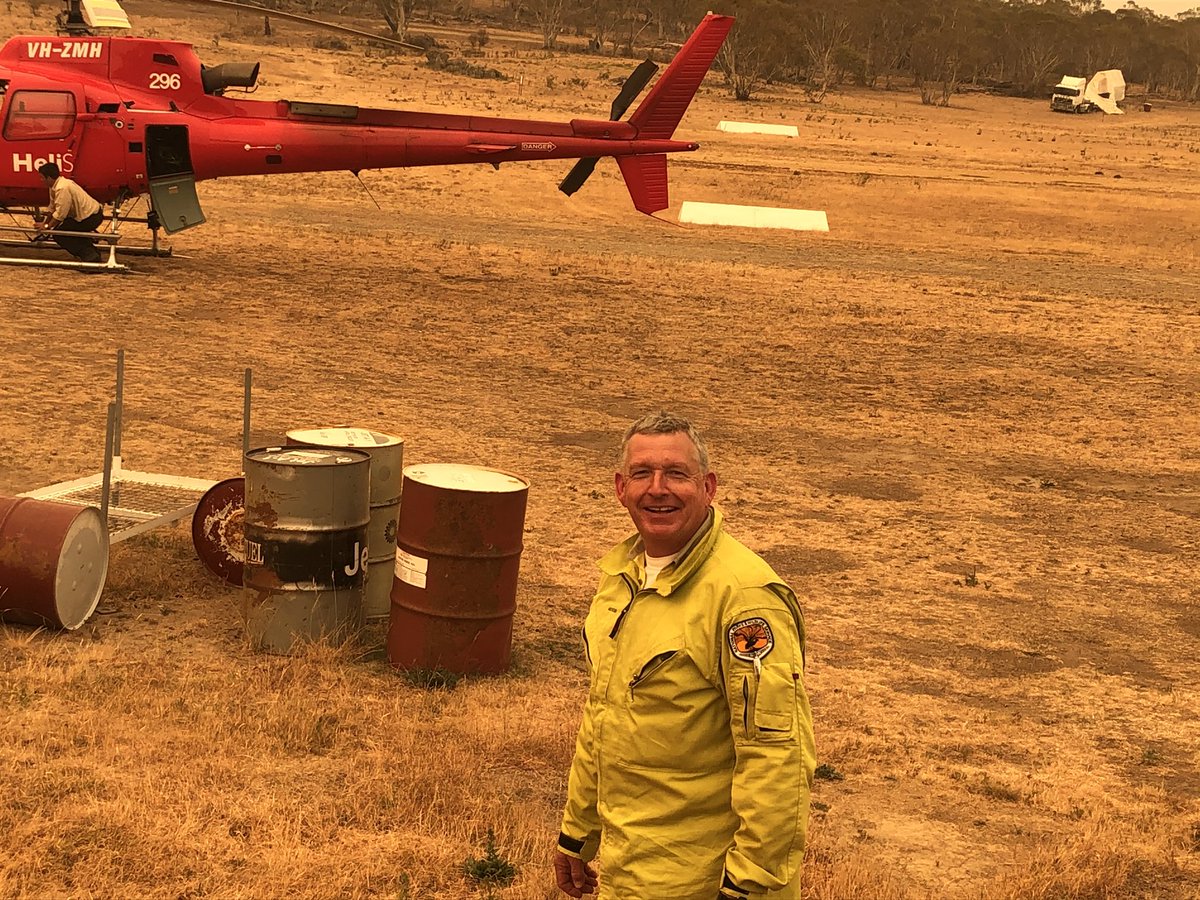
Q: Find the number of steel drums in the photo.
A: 5